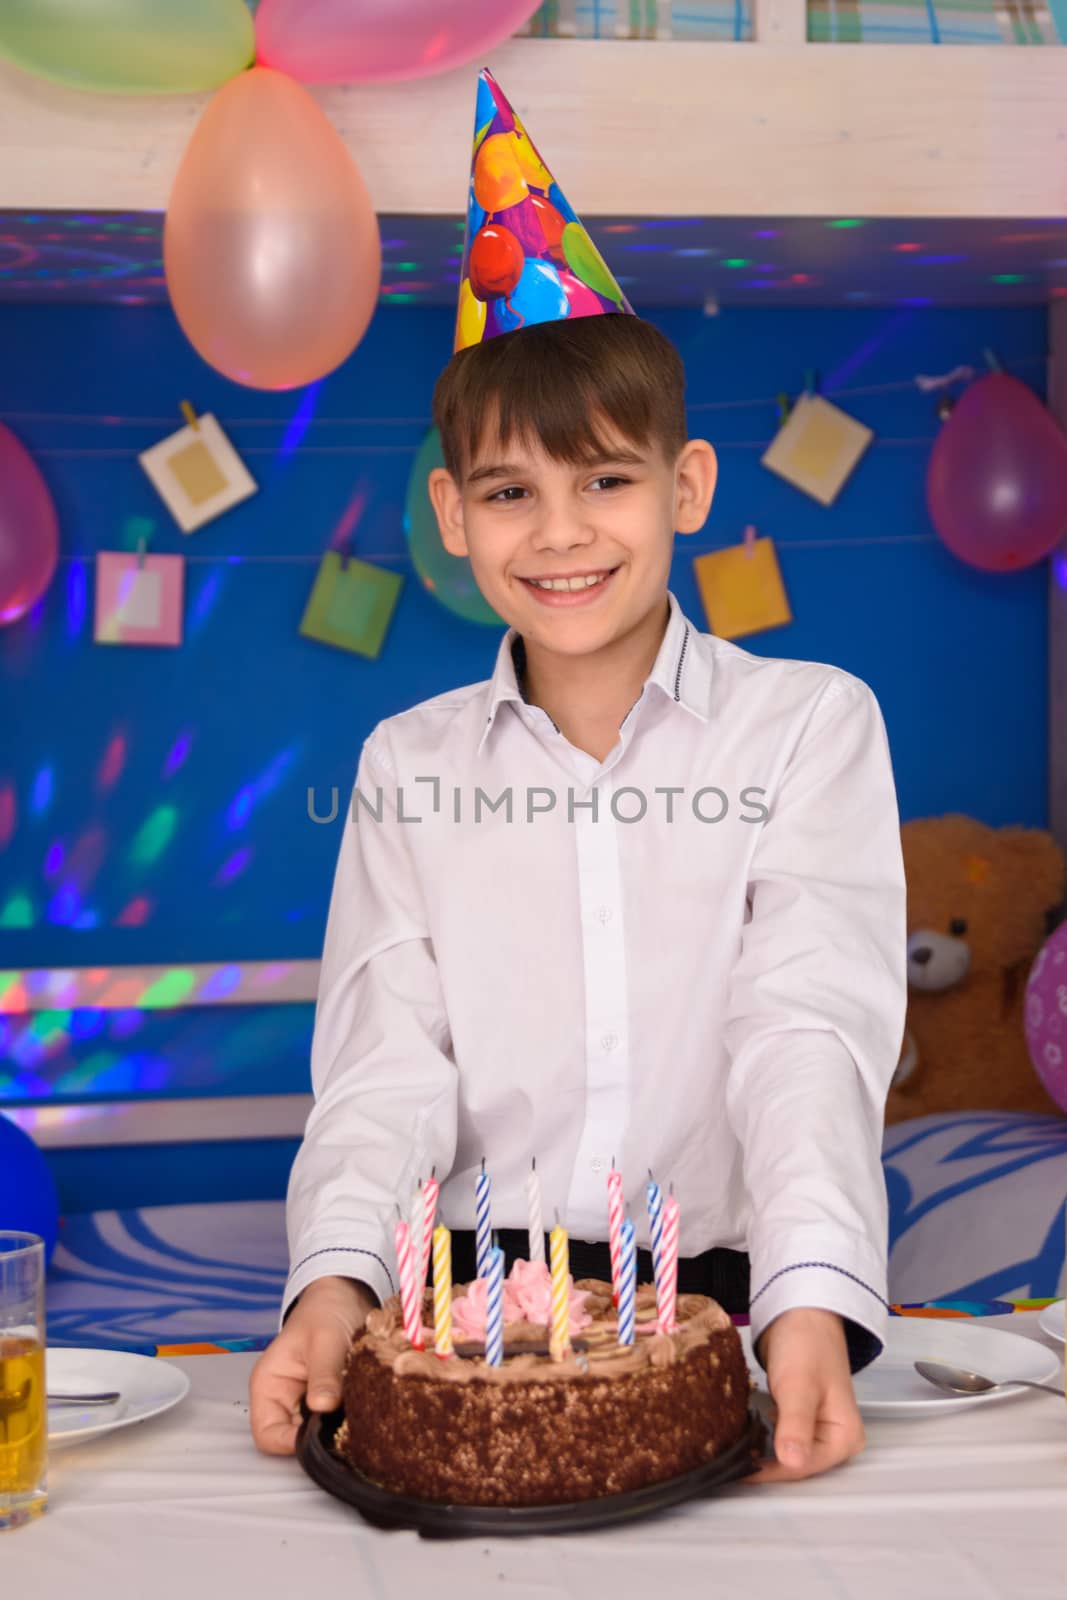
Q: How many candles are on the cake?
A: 12